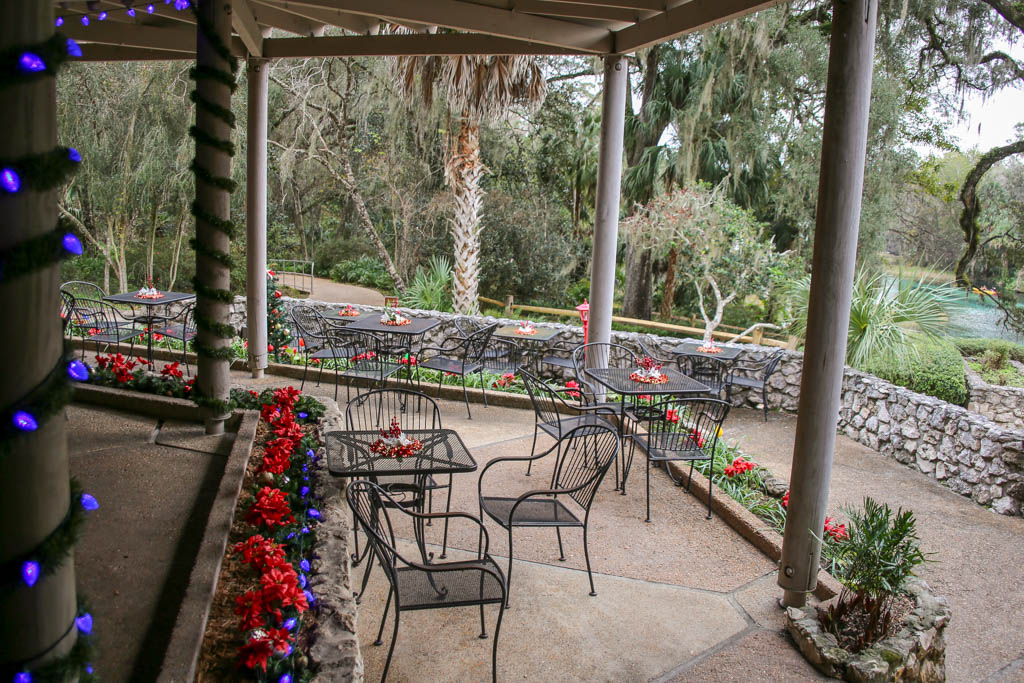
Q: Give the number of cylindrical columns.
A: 5